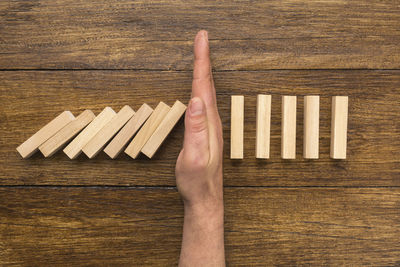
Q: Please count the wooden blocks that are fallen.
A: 7